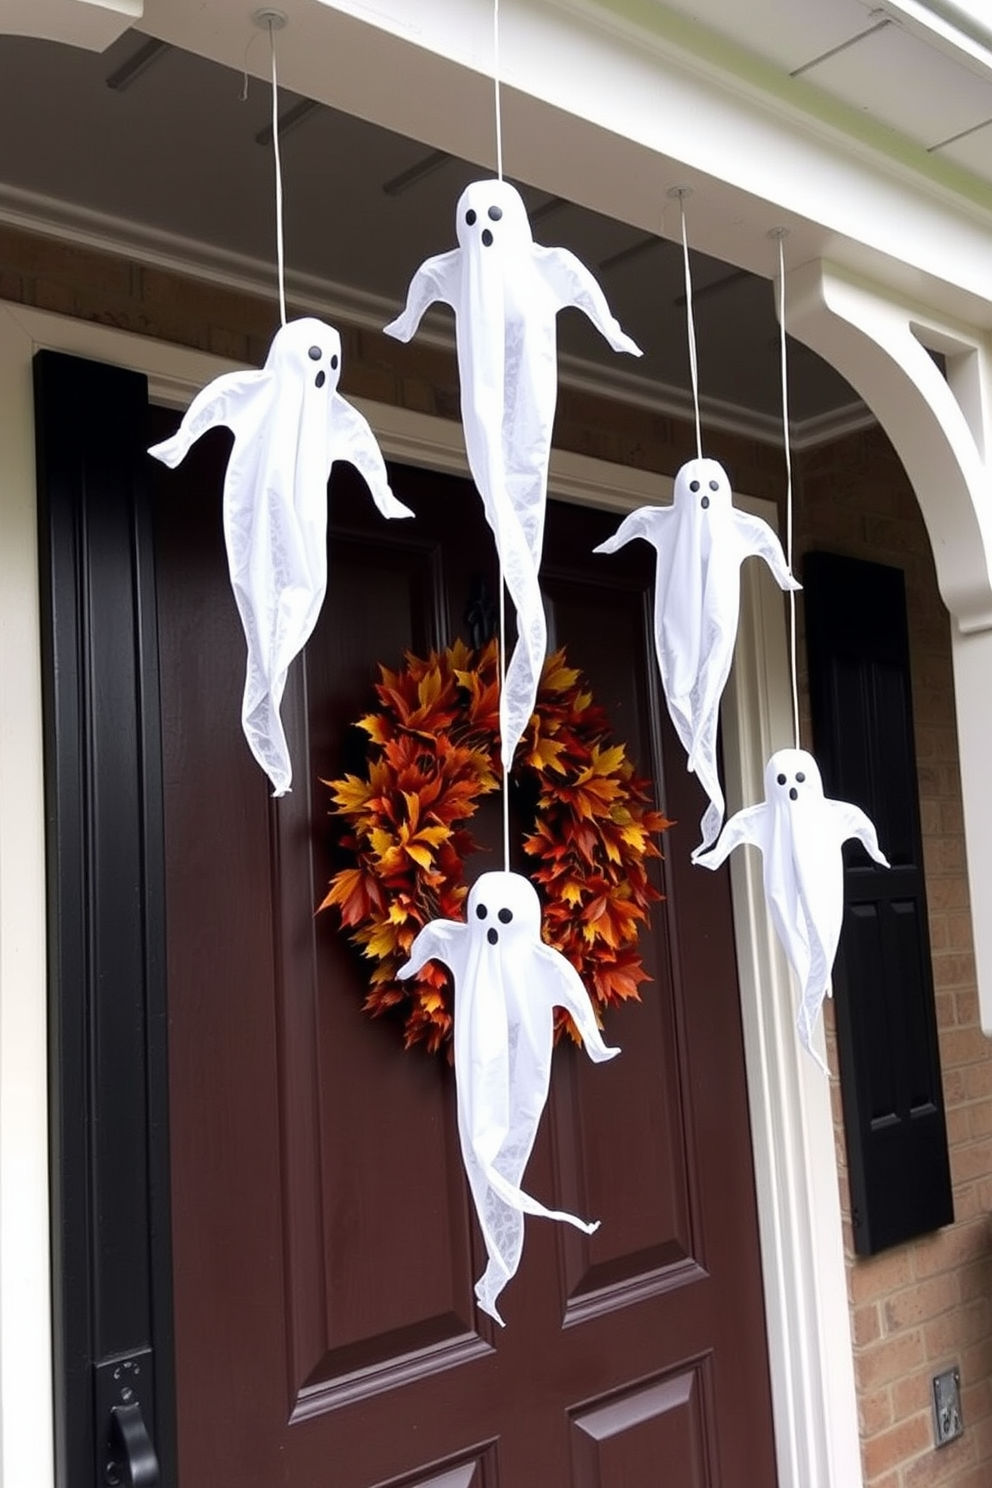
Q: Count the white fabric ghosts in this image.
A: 5